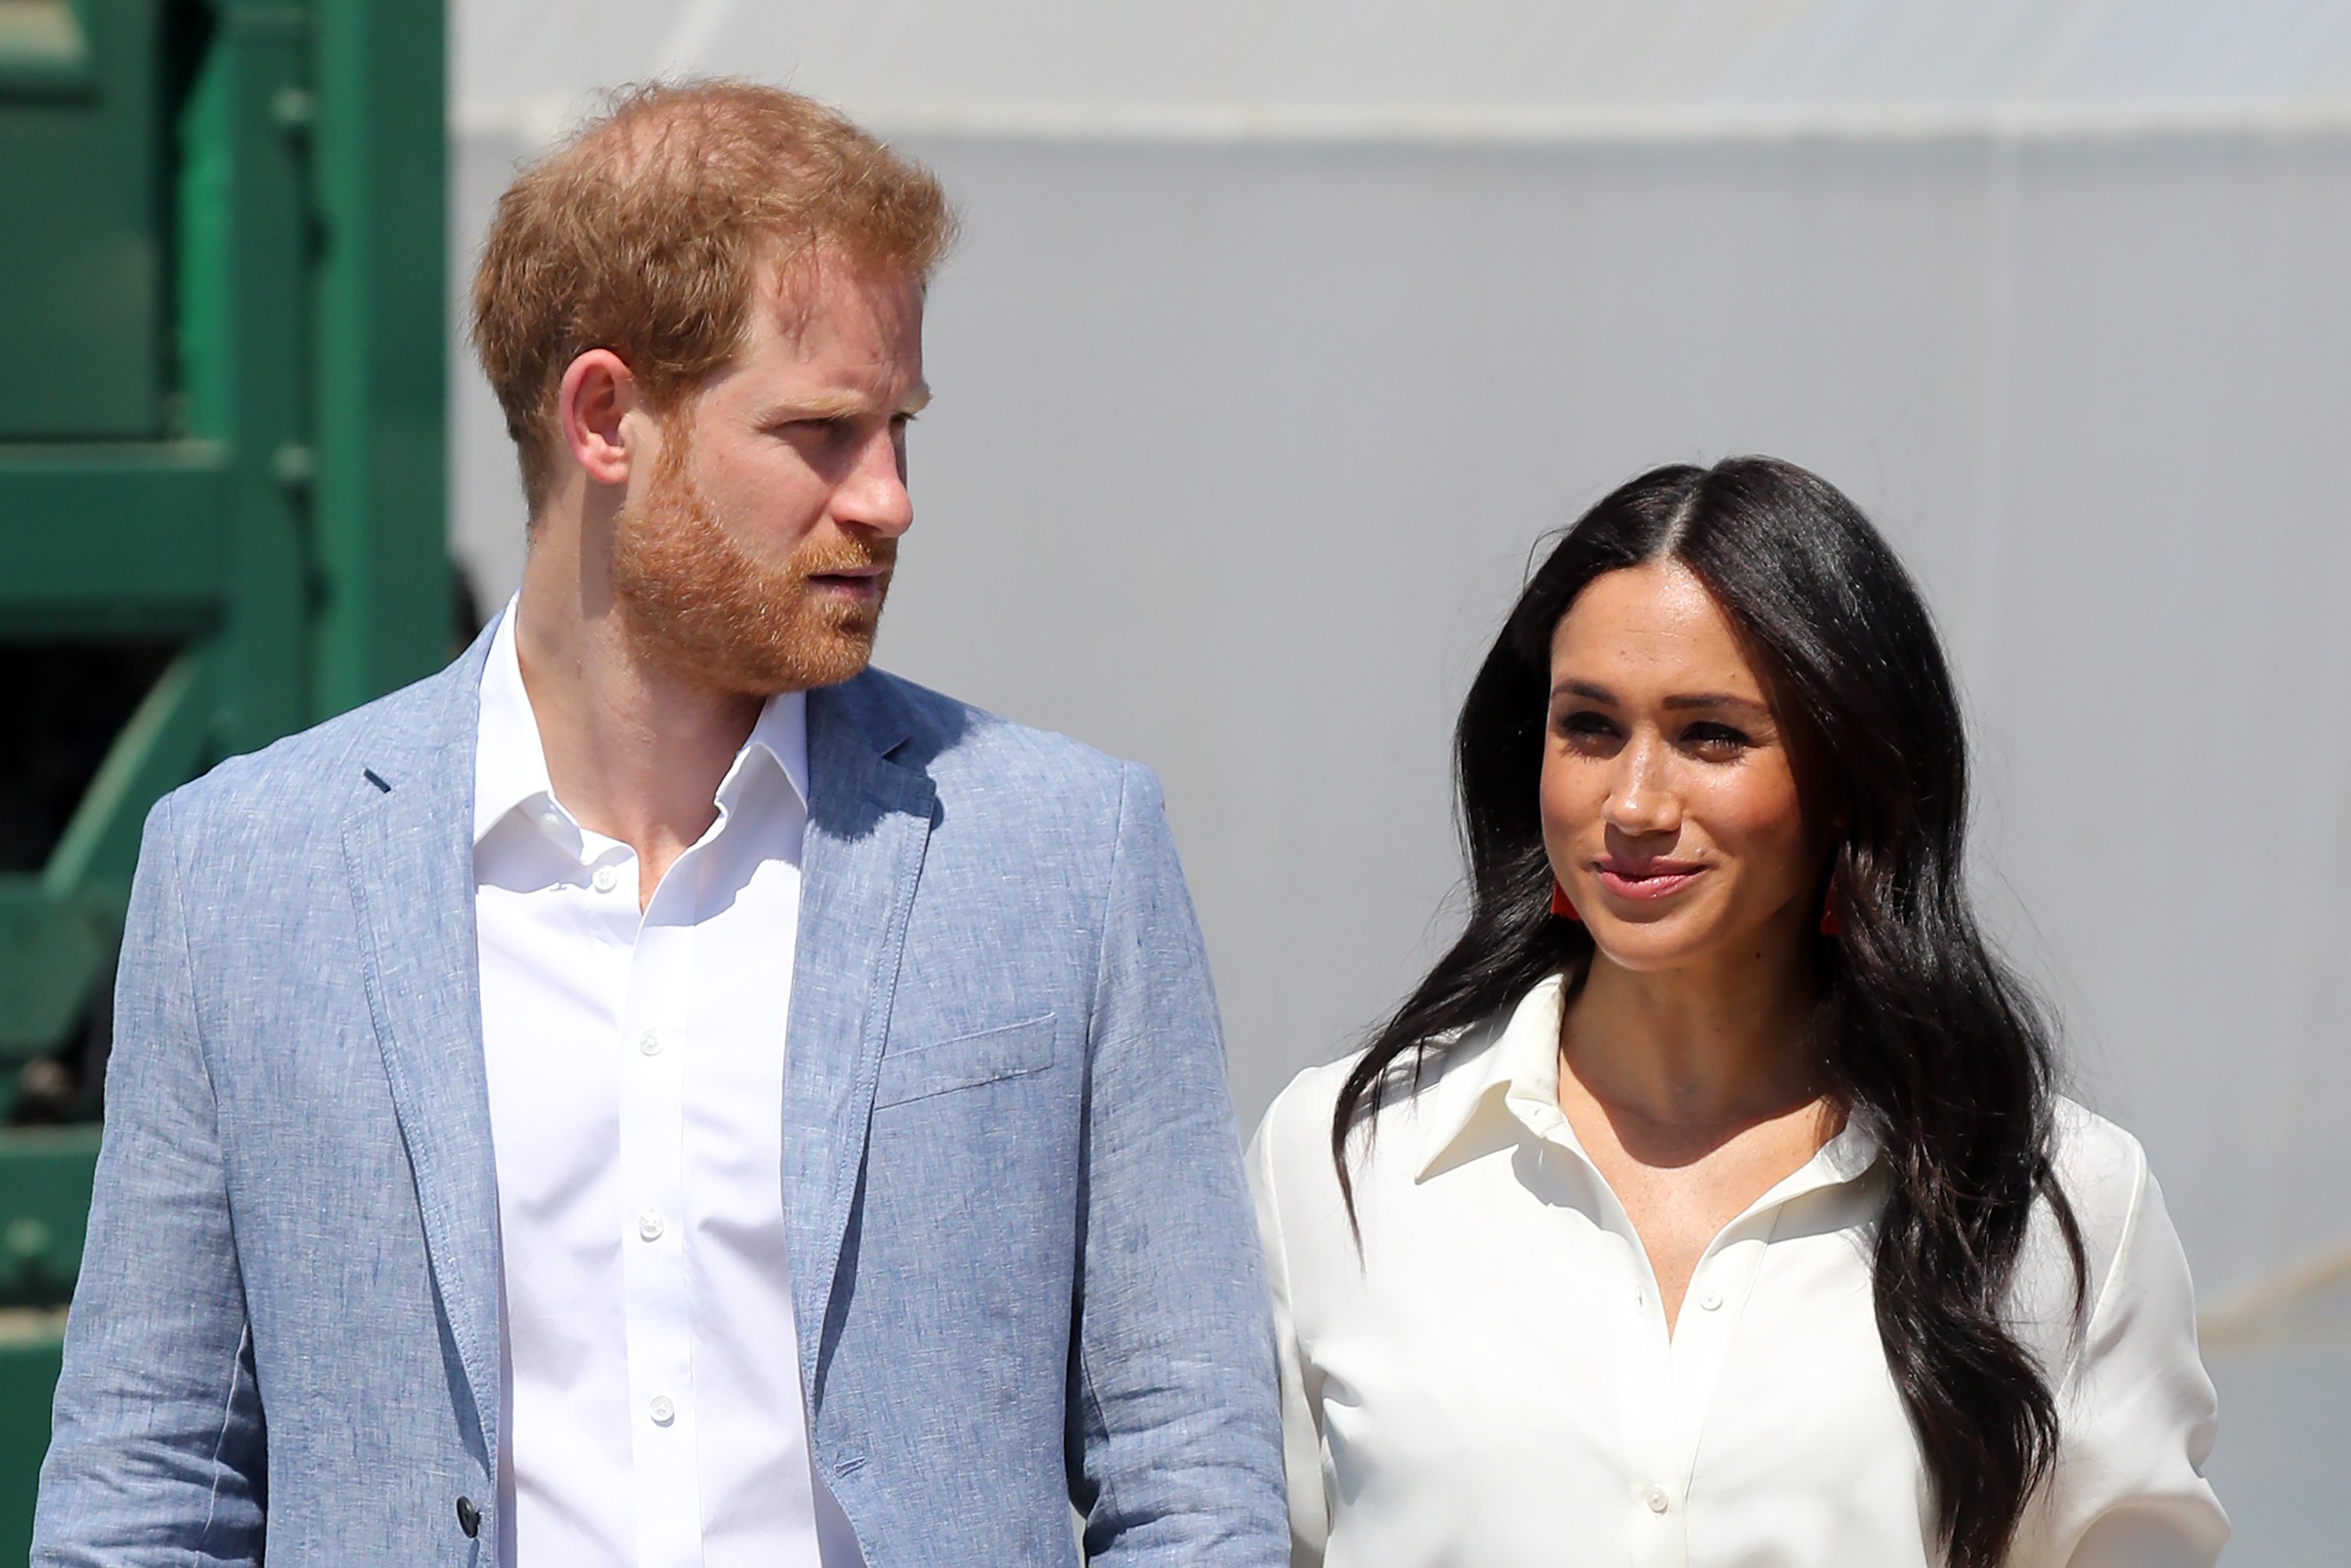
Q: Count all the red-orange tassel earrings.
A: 2